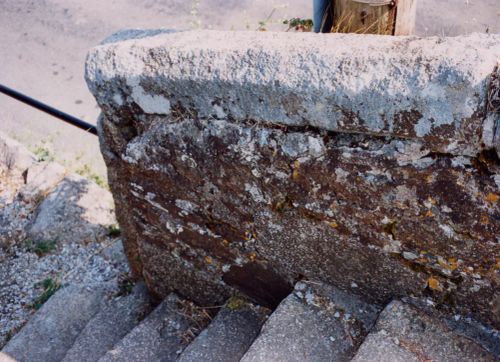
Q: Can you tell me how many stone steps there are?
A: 6